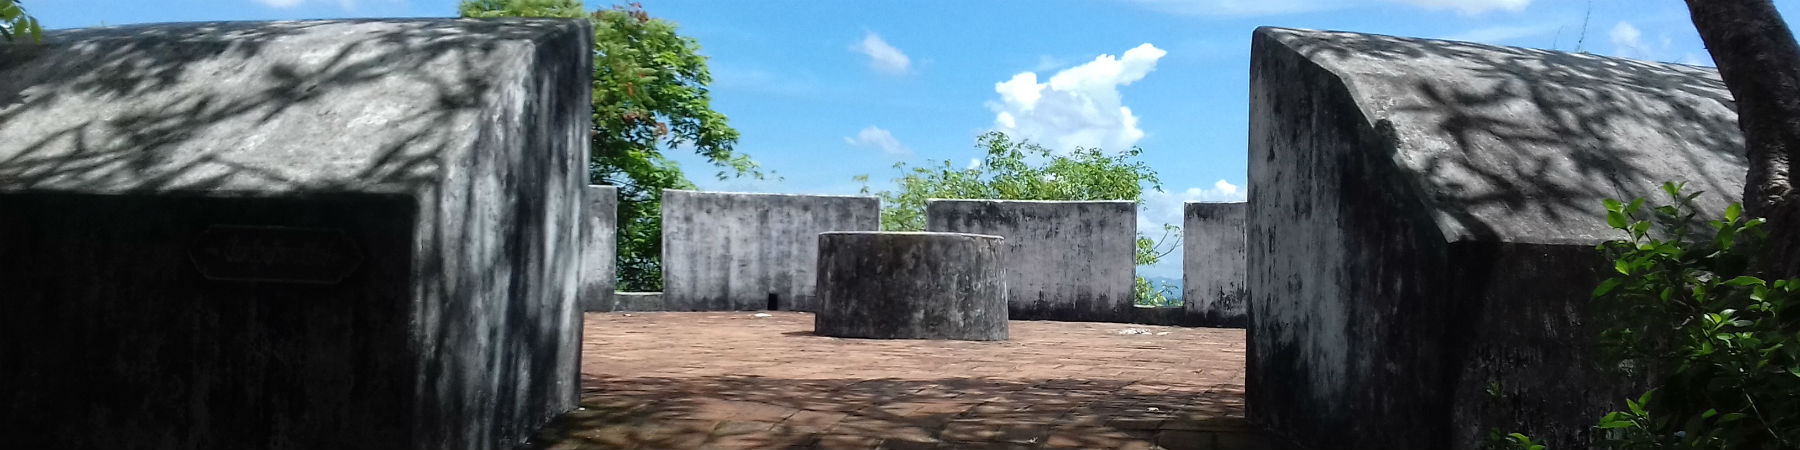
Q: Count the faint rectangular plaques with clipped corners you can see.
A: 1